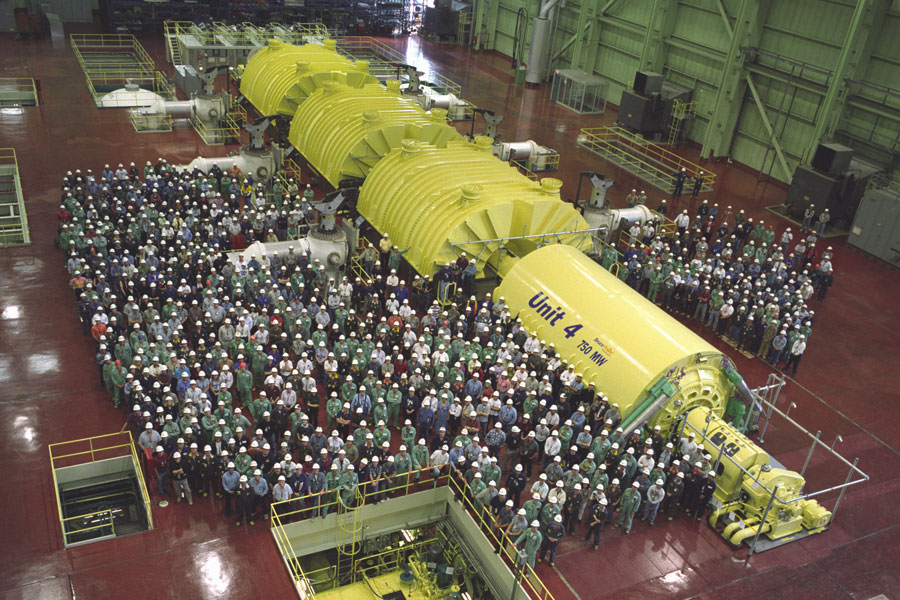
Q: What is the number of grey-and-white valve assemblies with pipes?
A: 6